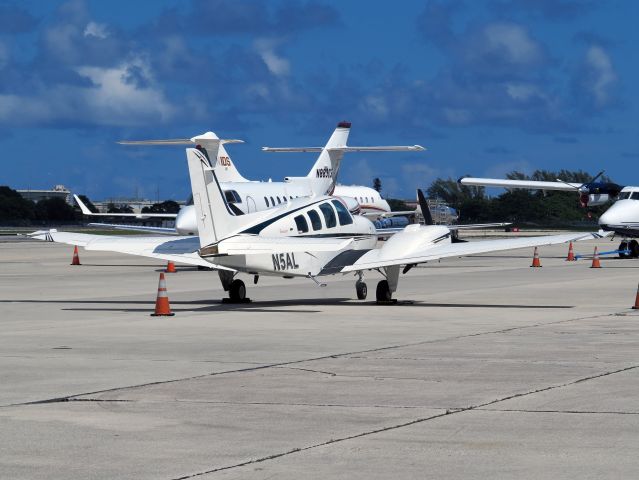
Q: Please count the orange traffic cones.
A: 7